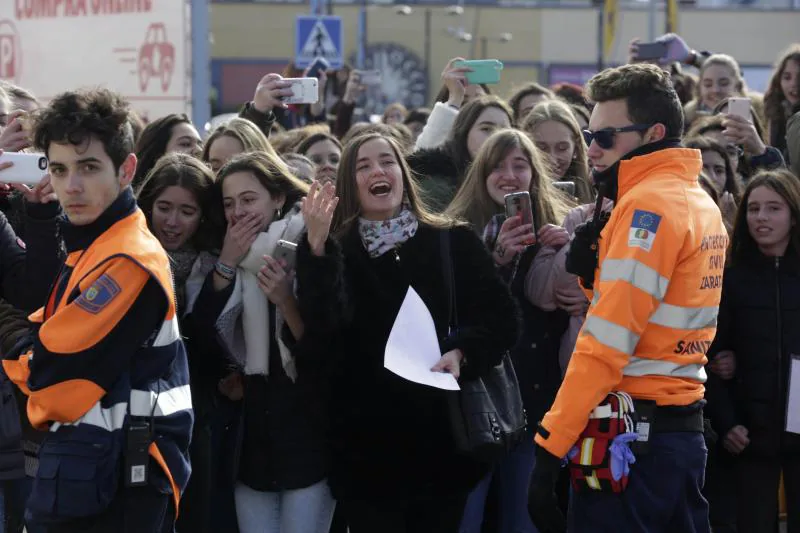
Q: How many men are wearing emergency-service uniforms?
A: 2